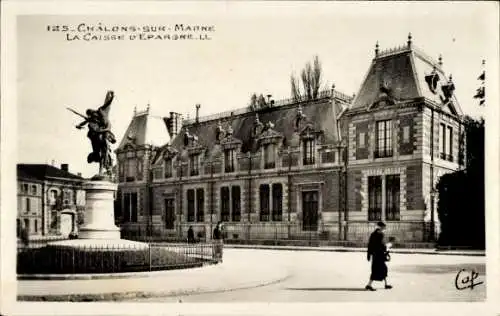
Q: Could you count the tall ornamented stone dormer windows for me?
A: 5